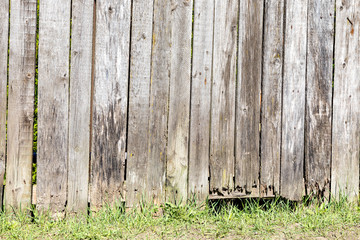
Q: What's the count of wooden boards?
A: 15